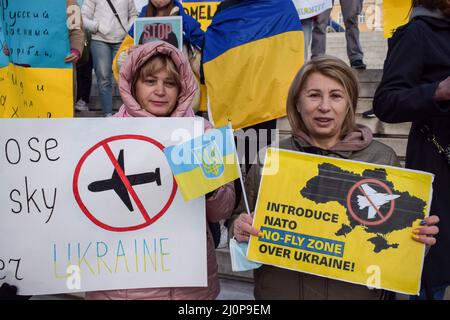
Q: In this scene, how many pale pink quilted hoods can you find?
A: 1